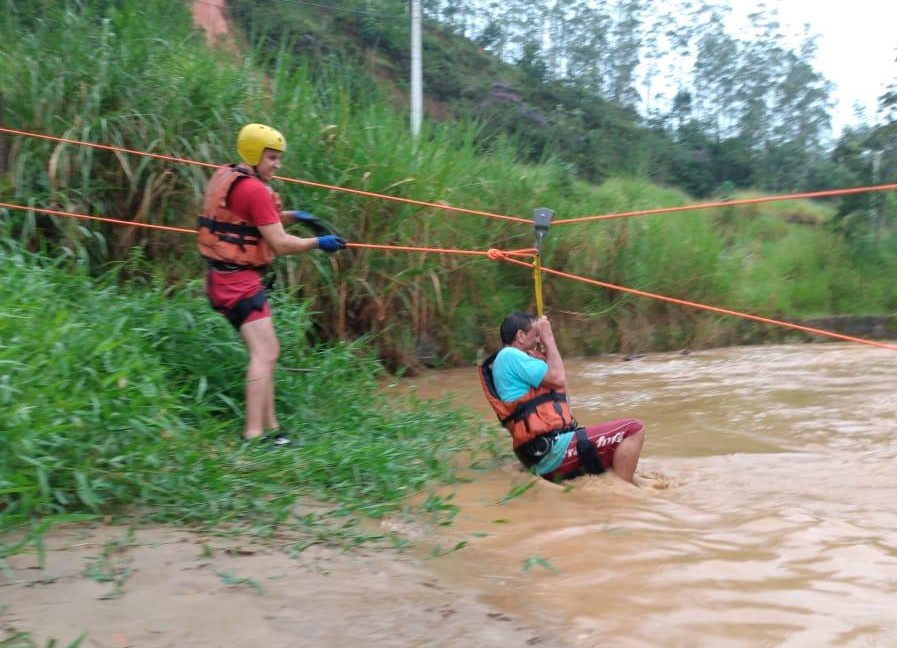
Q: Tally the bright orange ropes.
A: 2